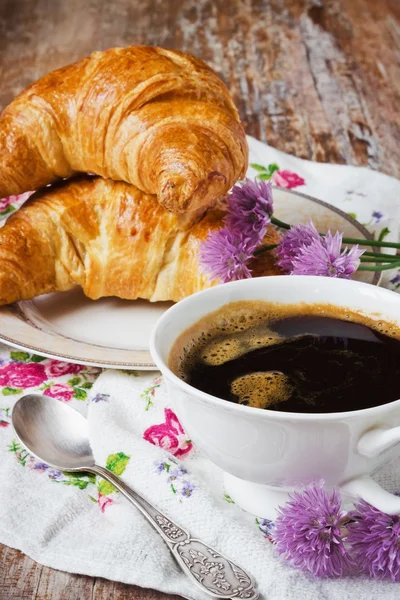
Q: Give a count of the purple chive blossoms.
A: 6